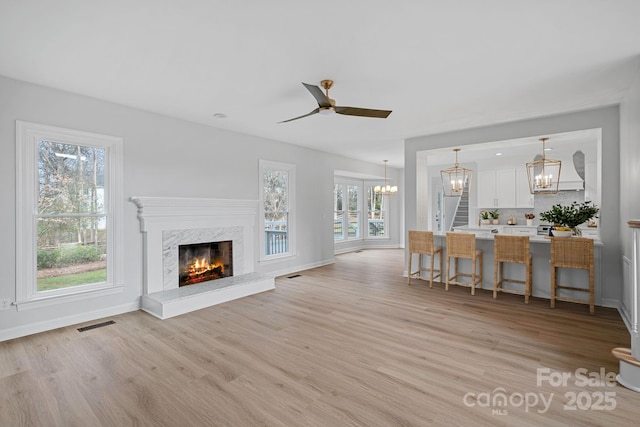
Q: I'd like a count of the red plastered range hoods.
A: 0